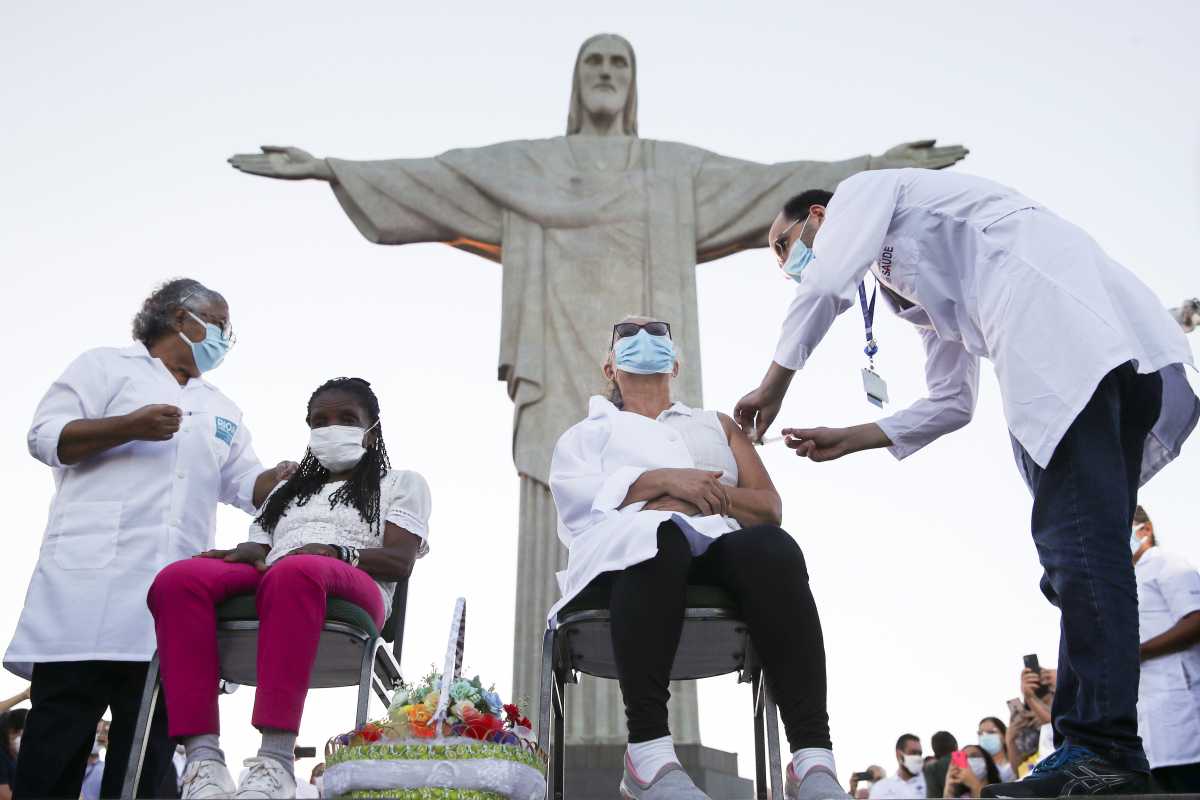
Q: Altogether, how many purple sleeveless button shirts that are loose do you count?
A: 0